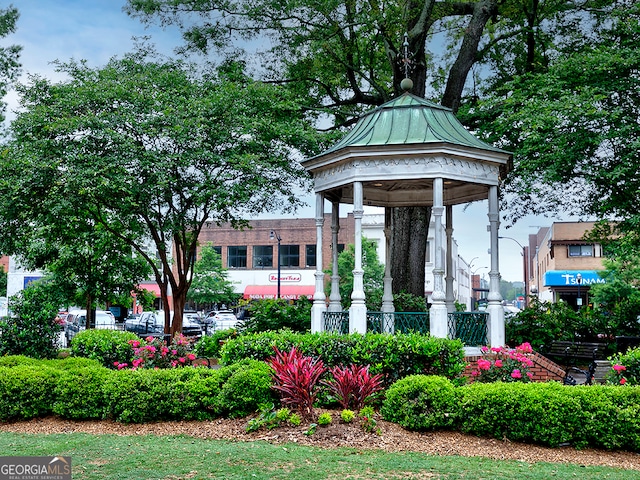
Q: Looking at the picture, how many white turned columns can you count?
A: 7